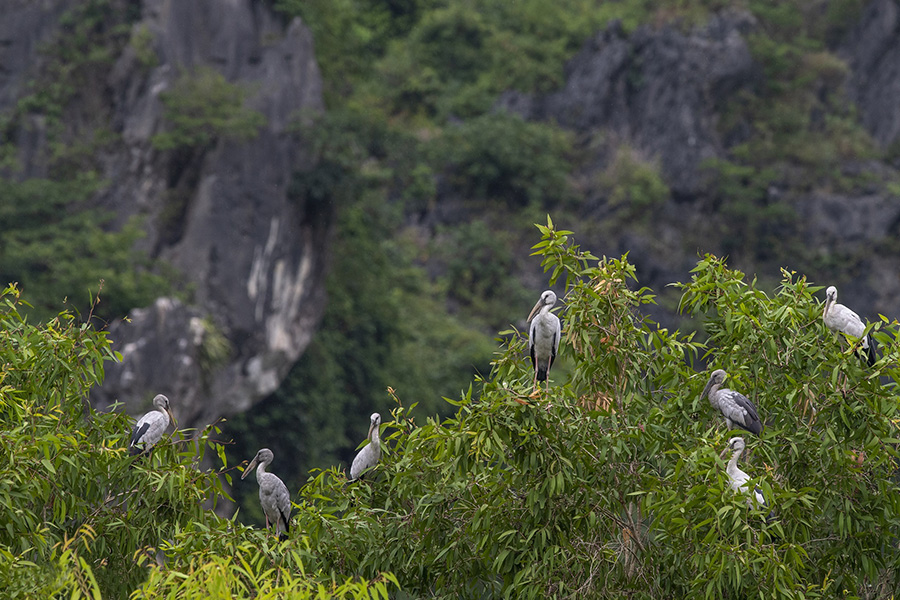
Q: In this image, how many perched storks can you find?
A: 7